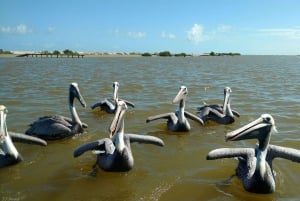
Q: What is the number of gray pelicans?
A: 7